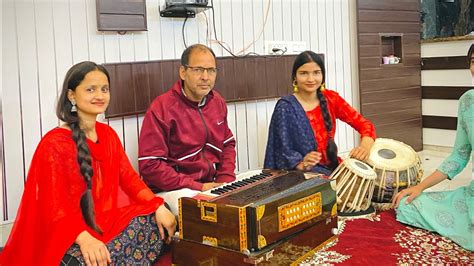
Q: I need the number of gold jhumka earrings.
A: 2